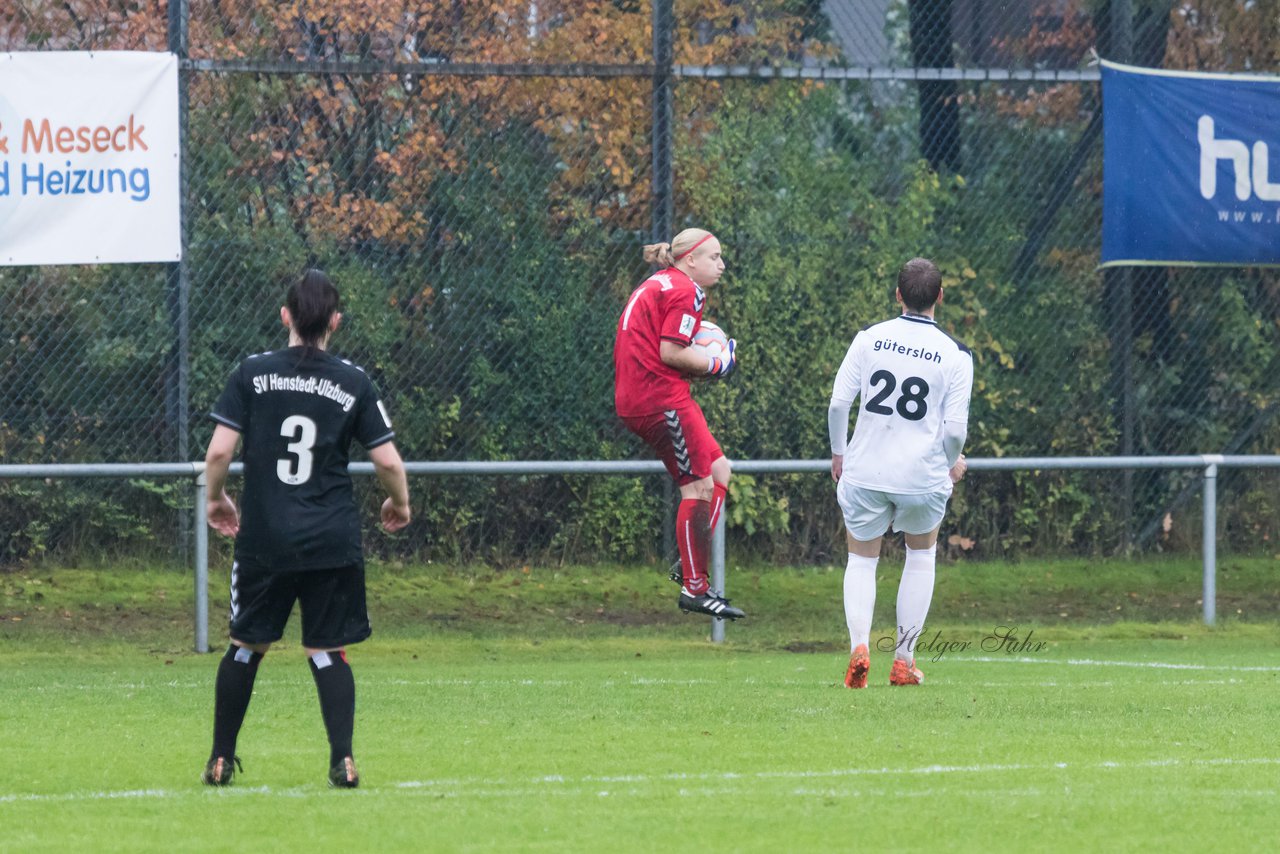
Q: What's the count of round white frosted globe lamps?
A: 0